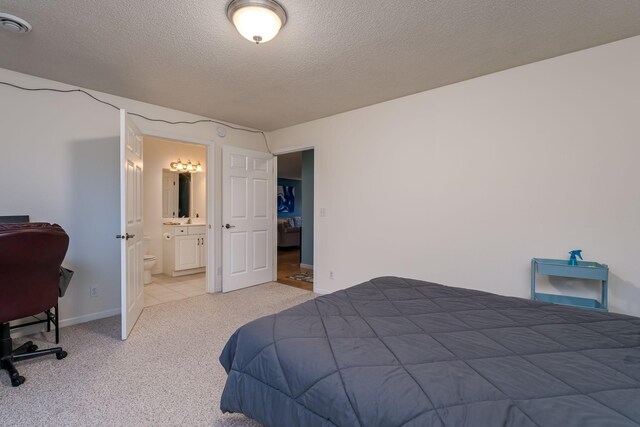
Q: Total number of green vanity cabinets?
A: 0